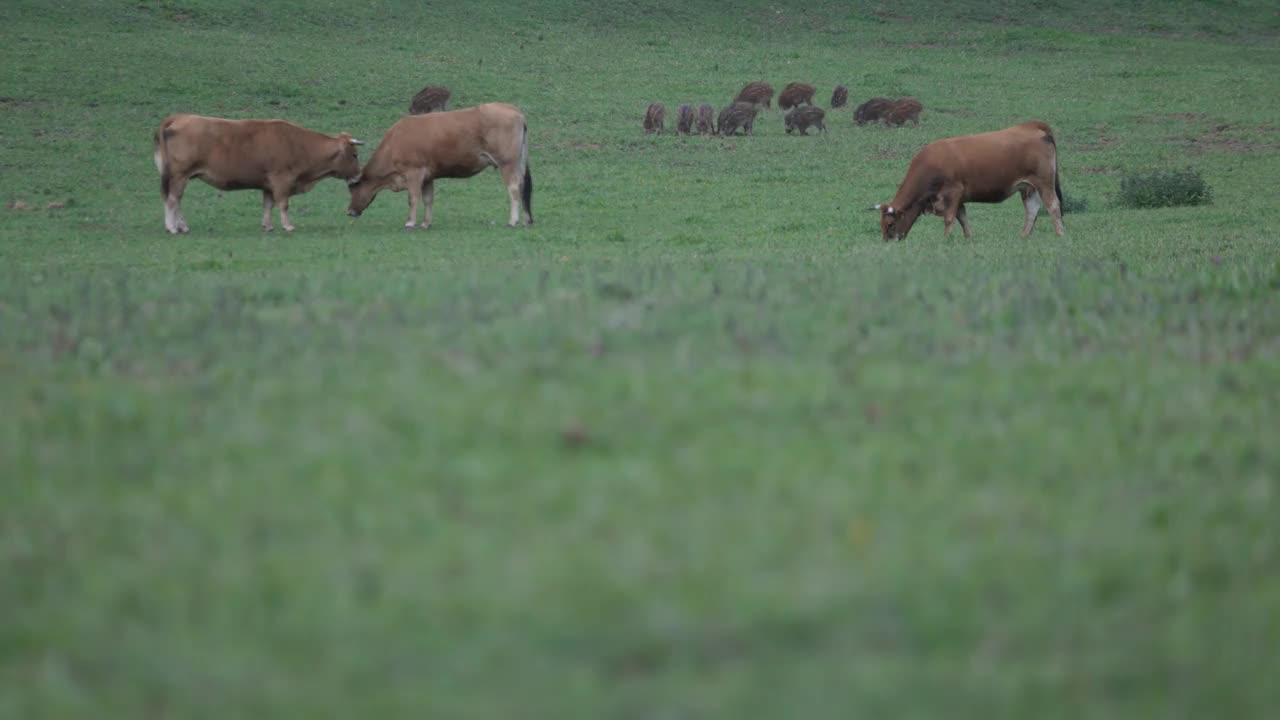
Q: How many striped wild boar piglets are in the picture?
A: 11